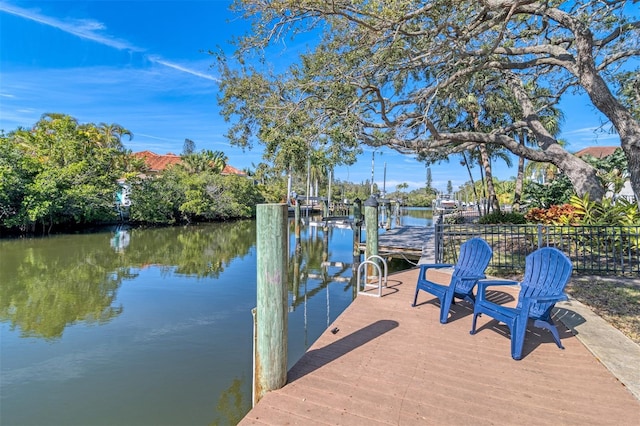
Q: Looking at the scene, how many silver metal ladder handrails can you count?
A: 2